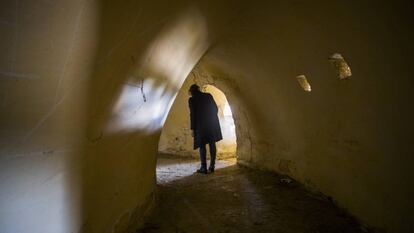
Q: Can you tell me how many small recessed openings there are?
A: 2